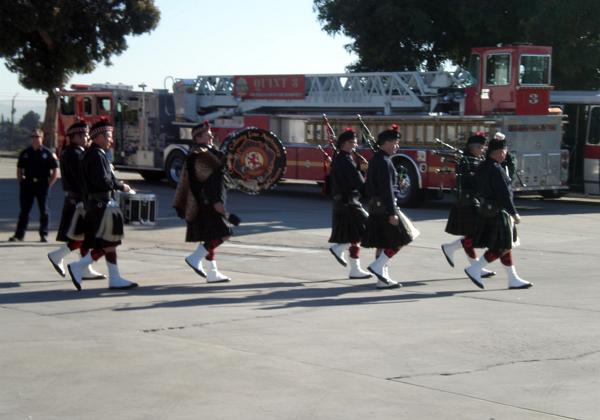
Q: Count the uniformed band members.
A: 7